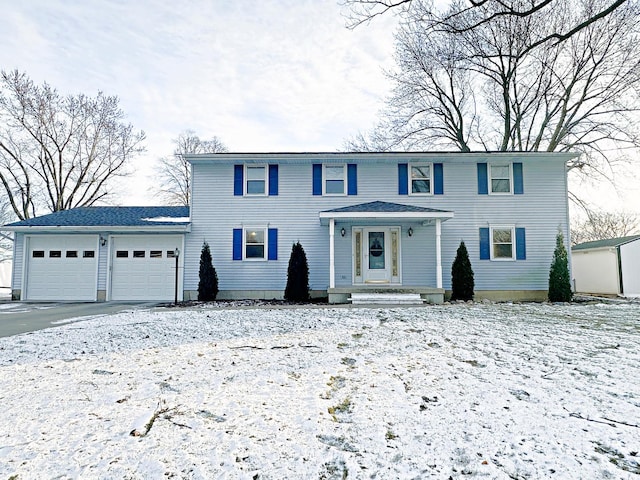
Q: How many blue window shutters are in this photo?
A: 12